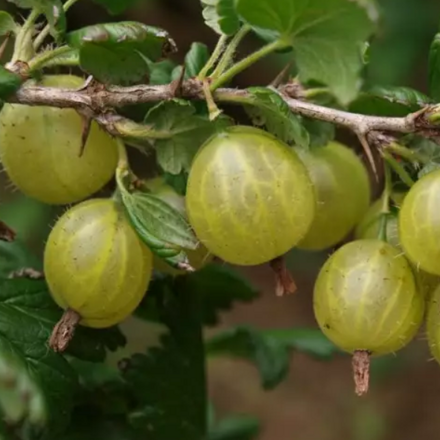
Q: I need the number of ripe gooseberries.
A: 9